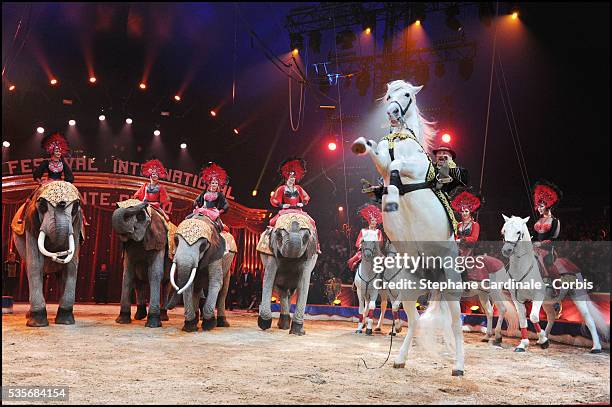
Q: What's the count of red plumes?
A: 7